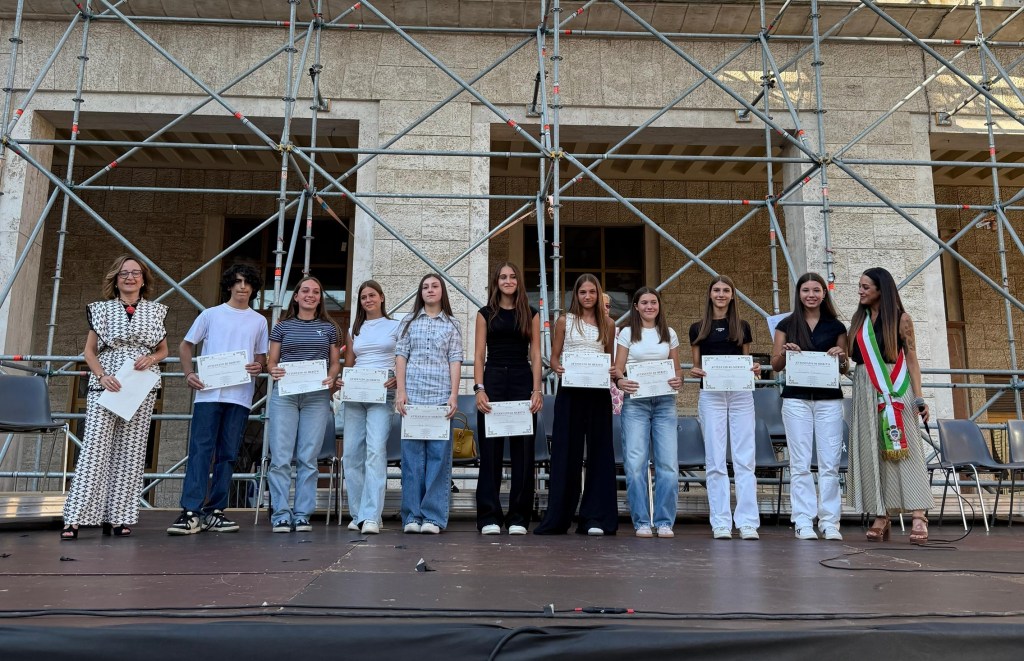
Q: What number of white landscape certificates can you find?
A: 9